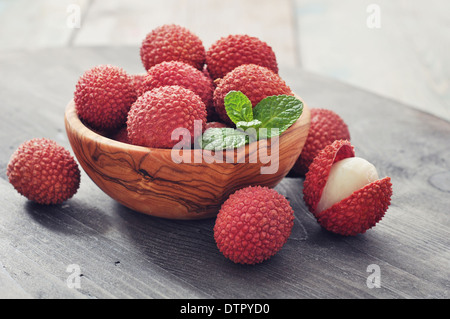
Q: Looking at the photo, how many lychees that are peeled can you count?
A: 1